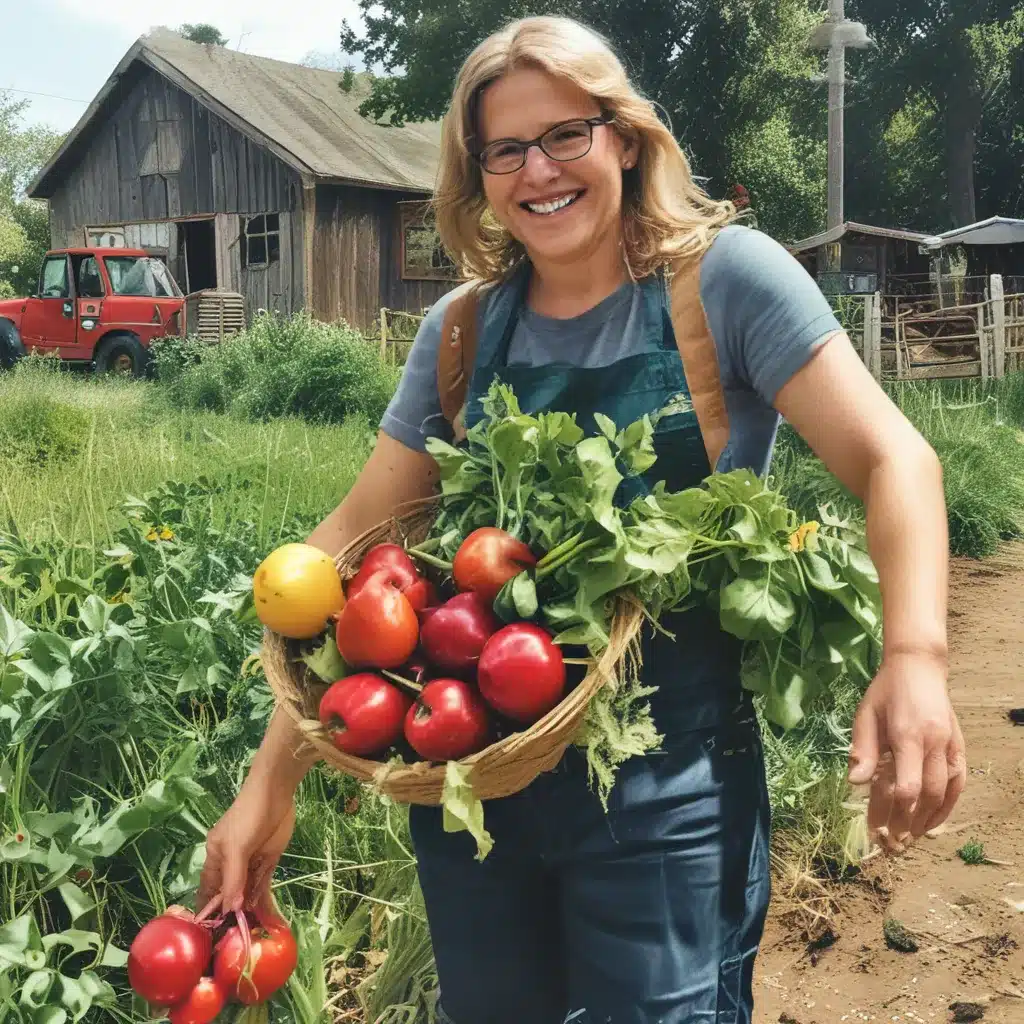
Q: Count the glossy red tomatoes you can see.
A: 10